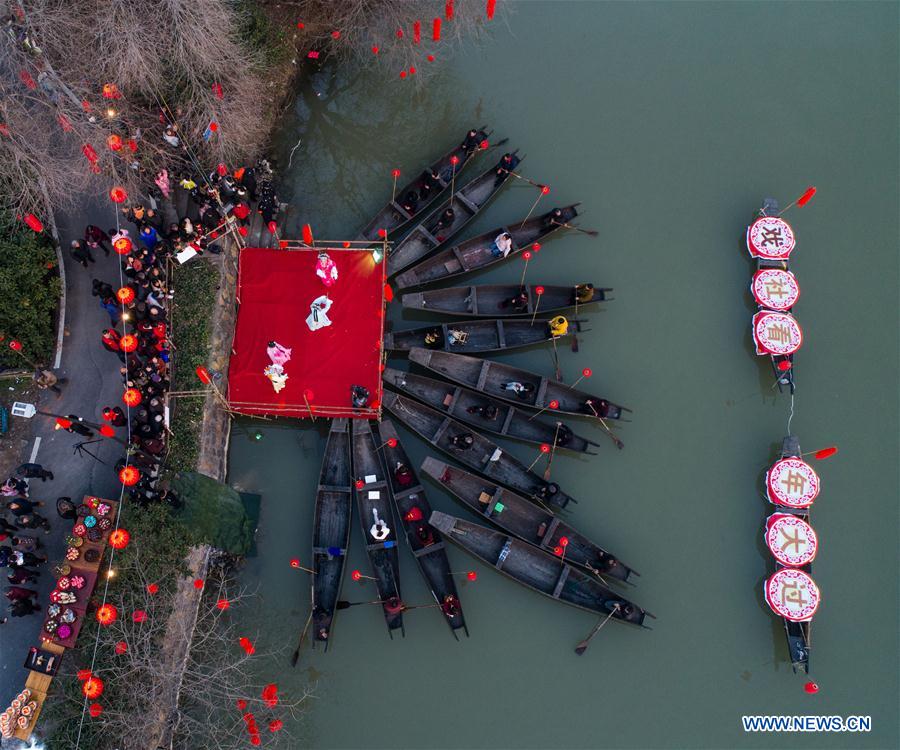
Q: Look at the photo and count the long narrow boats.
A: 15